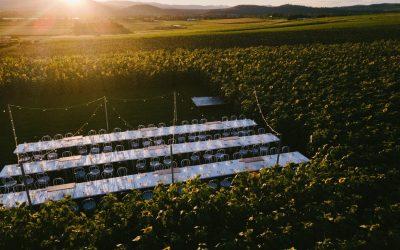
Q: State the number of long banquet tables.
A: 3